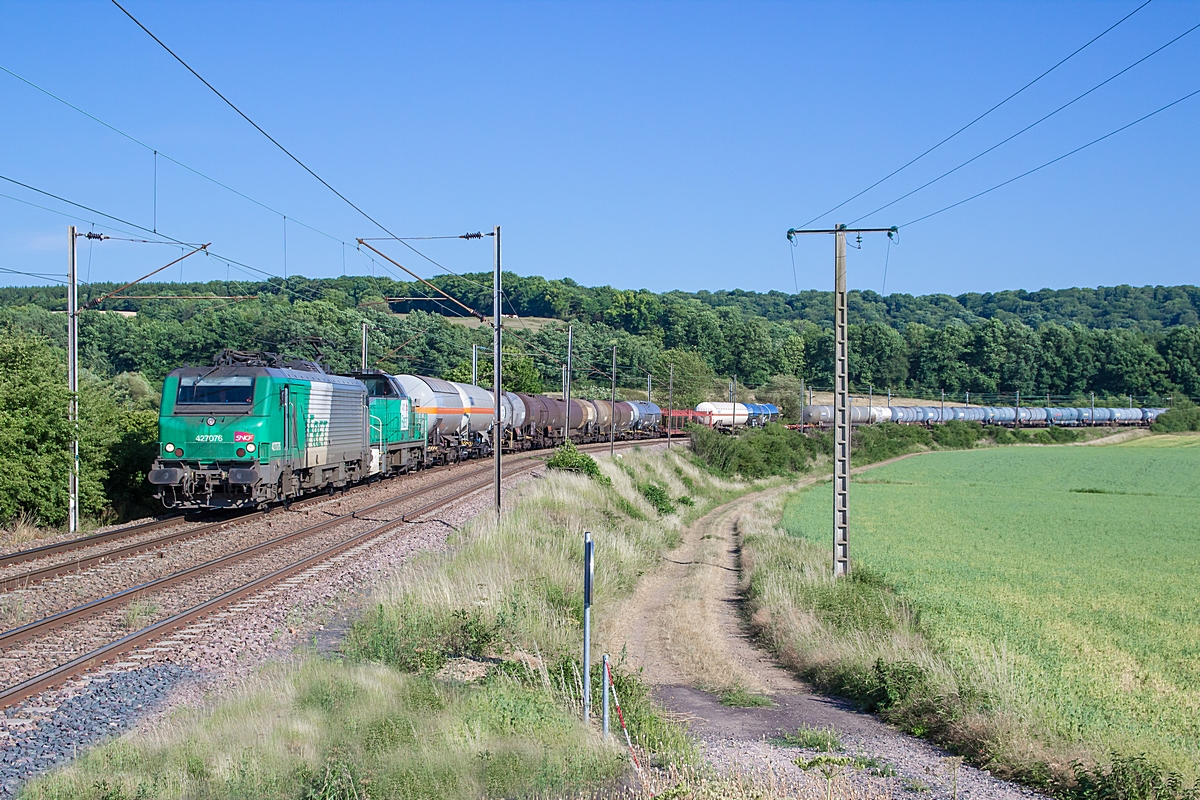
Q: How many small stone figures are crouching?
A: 0